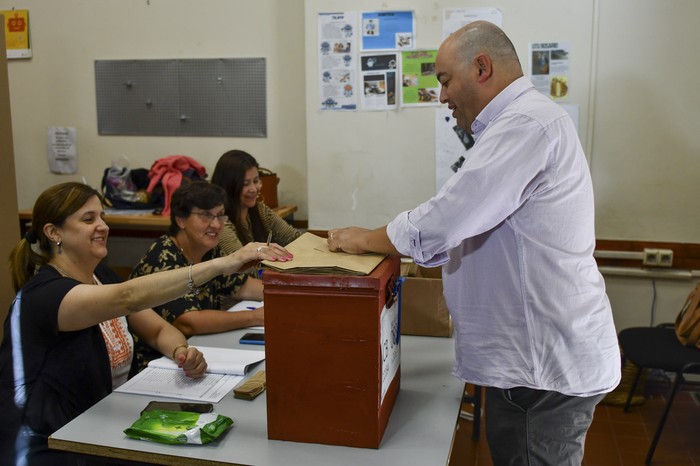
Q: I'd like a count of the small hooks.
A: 4